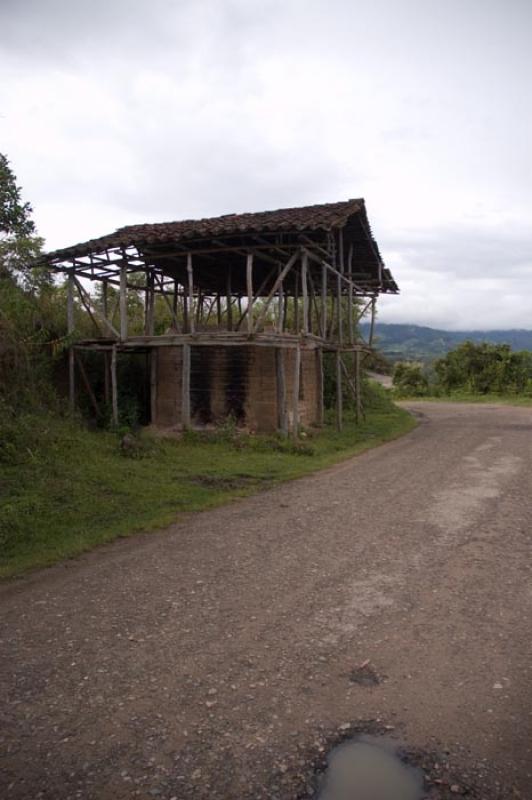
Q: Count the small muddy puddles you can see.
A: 1